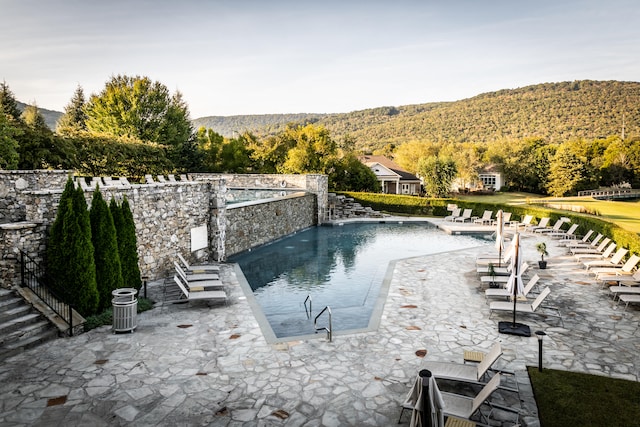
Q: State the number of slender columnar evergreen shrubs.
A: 3